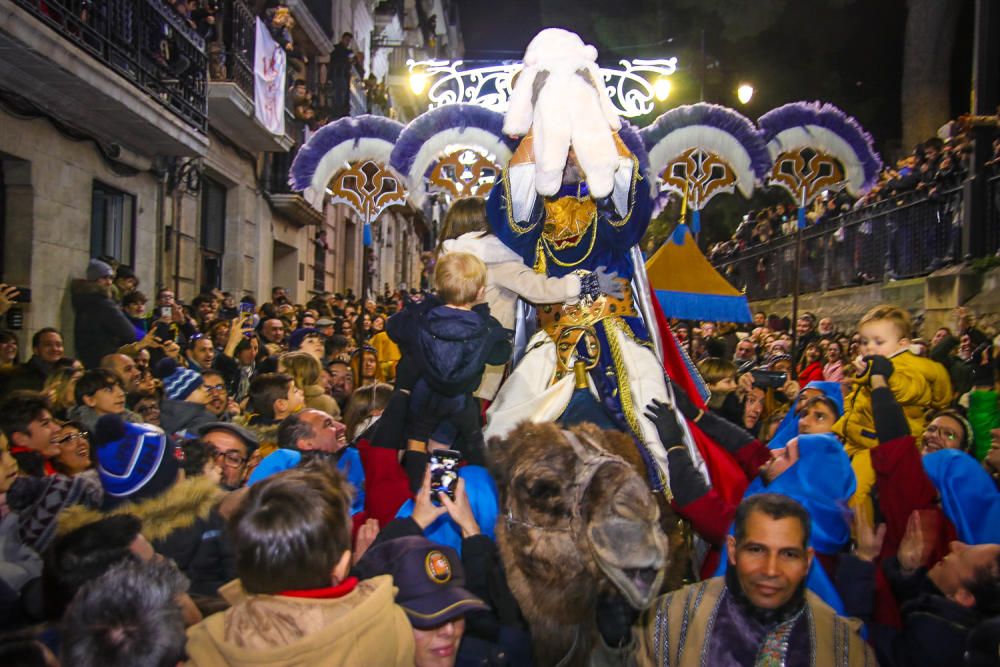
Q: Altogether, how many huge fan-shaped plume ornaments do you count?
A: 4